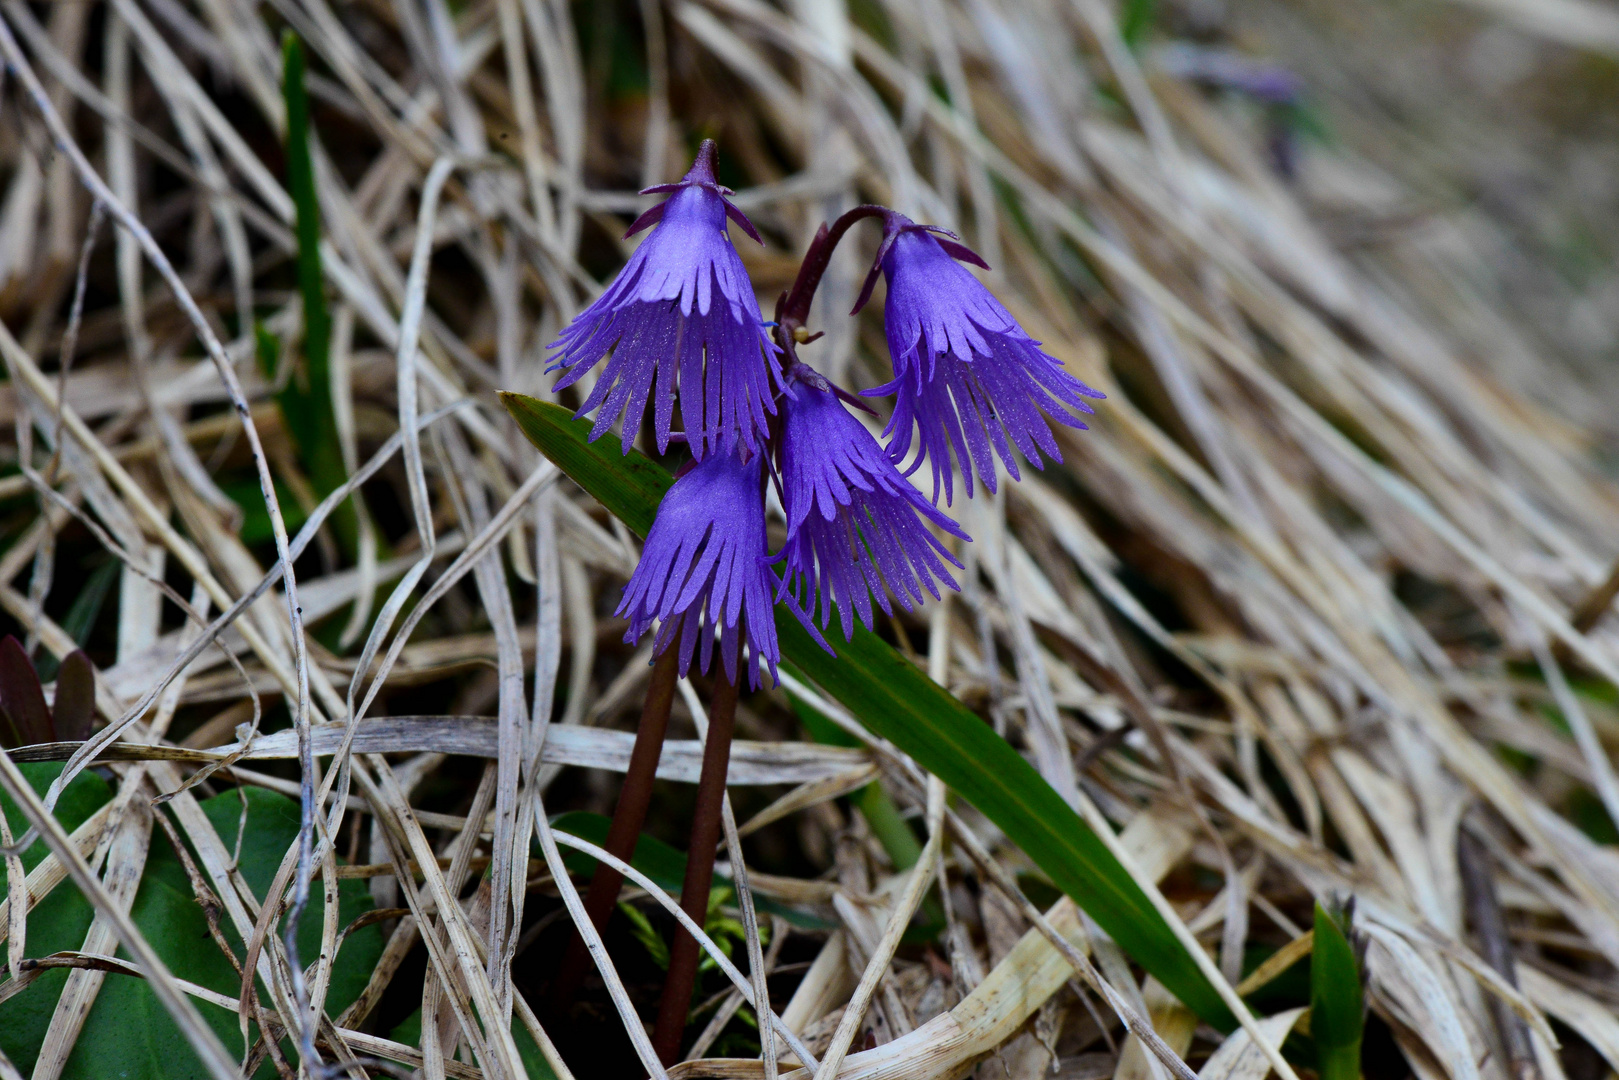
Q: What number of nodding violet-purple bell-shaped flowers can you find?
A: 4